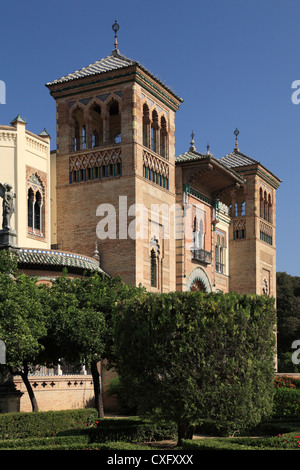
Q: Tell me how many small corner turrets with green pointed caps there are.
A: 2